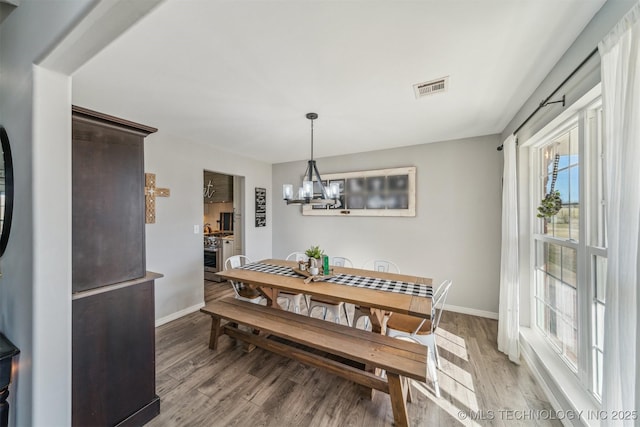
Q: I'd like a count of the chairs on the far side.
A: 3